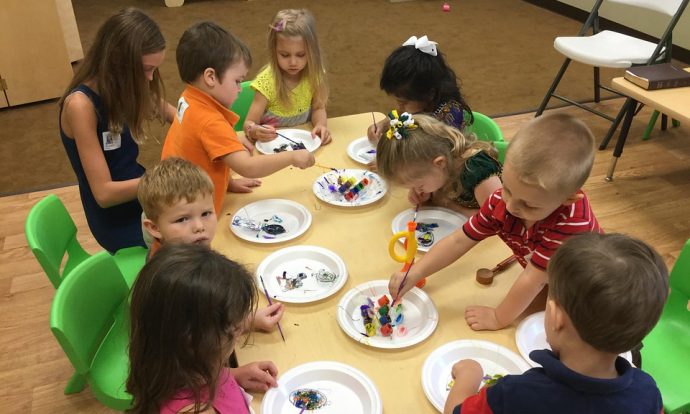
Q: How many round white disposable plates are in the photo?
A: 10